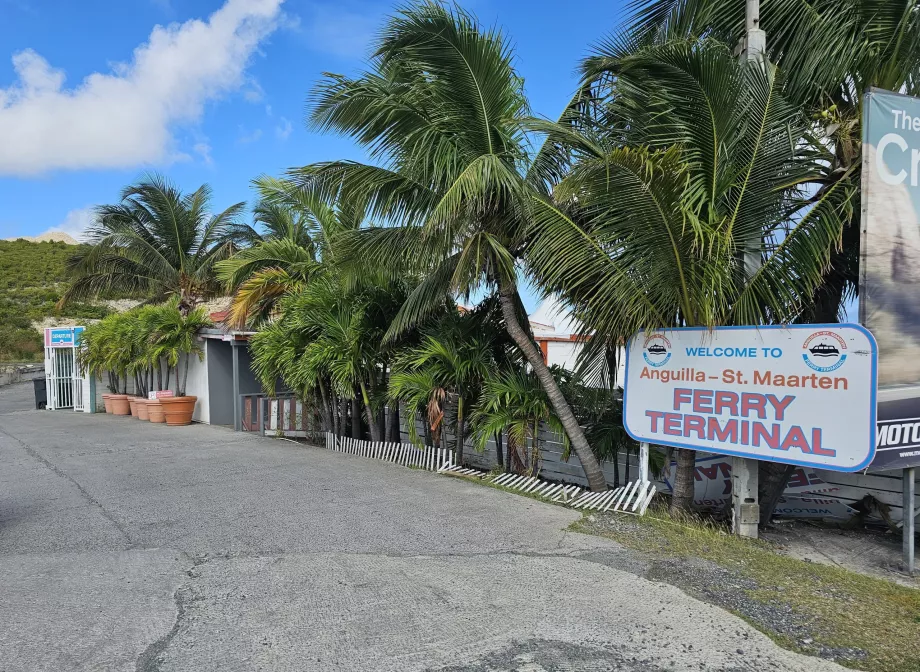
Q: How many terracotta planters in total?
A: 6